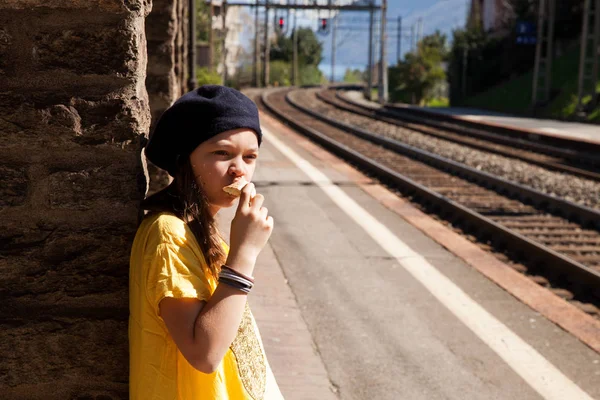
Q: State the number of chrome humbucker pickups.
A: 0